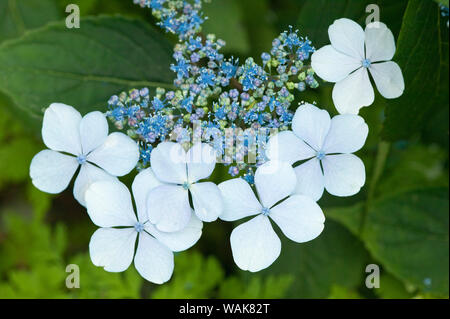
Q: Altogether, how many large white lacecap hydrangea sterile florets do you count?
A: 6